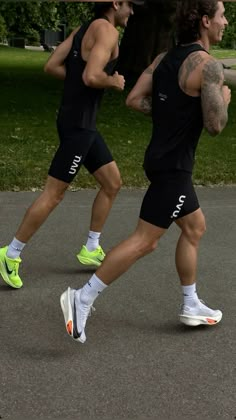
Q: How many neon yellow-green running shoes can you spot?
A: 2